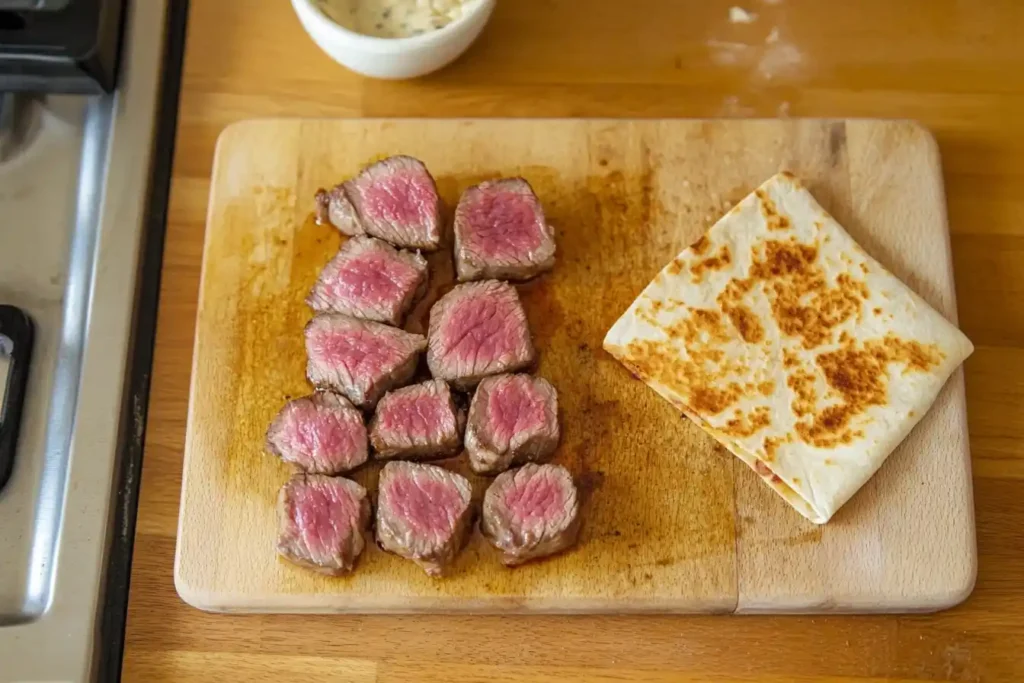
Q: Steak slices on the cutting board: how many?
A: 11